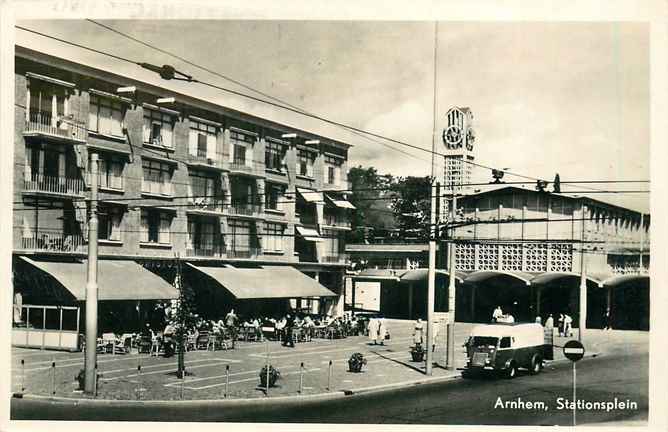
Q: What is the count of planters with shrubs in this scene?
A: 4